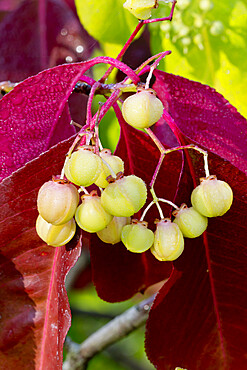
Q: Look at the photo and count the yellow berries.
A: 13